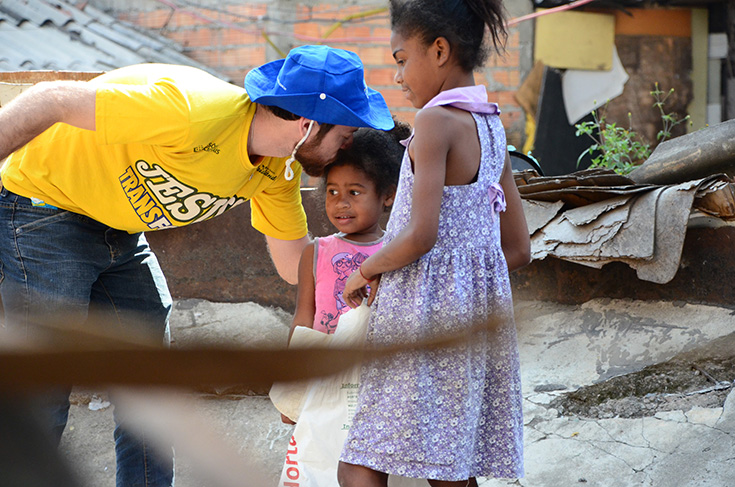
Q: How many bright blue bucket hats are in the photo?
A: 1